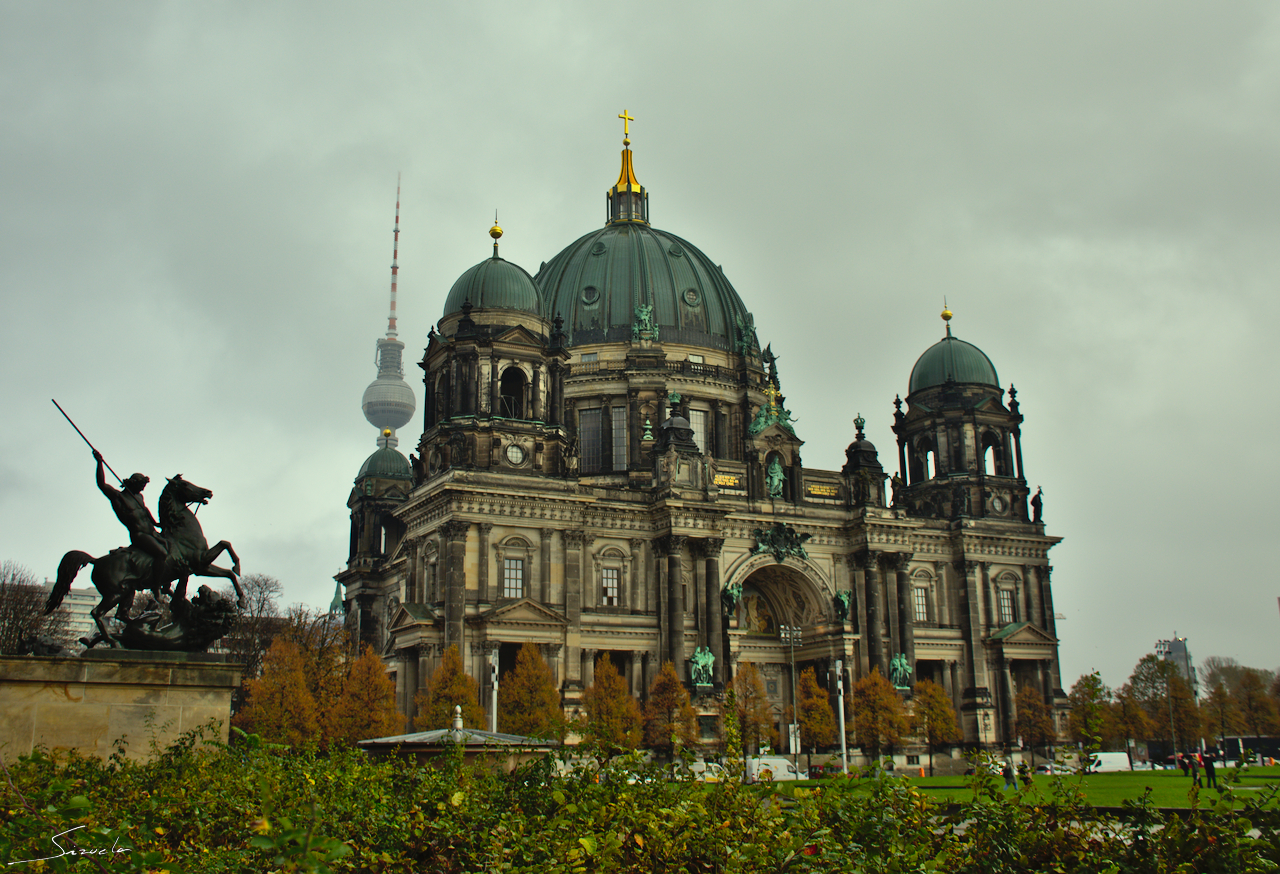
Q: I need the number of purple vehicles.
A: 0